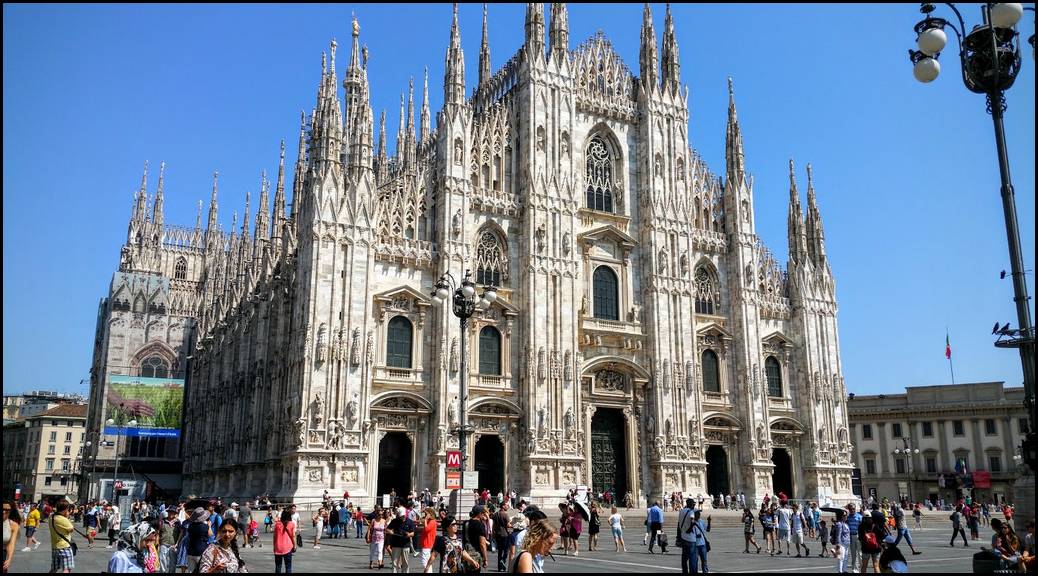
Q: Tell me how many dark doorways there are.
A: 5